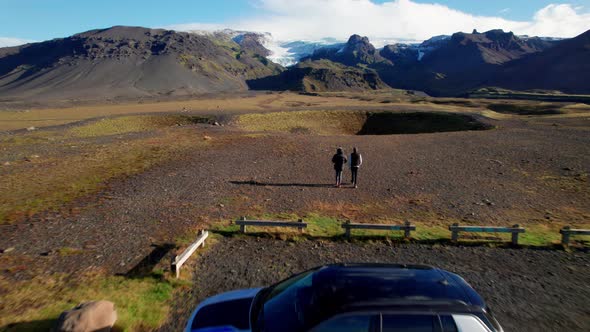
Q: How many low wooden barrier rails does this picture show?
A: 5